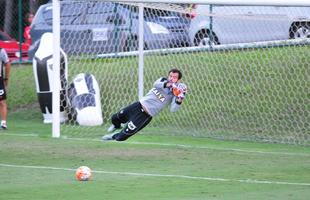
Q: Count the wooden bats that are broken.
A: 0